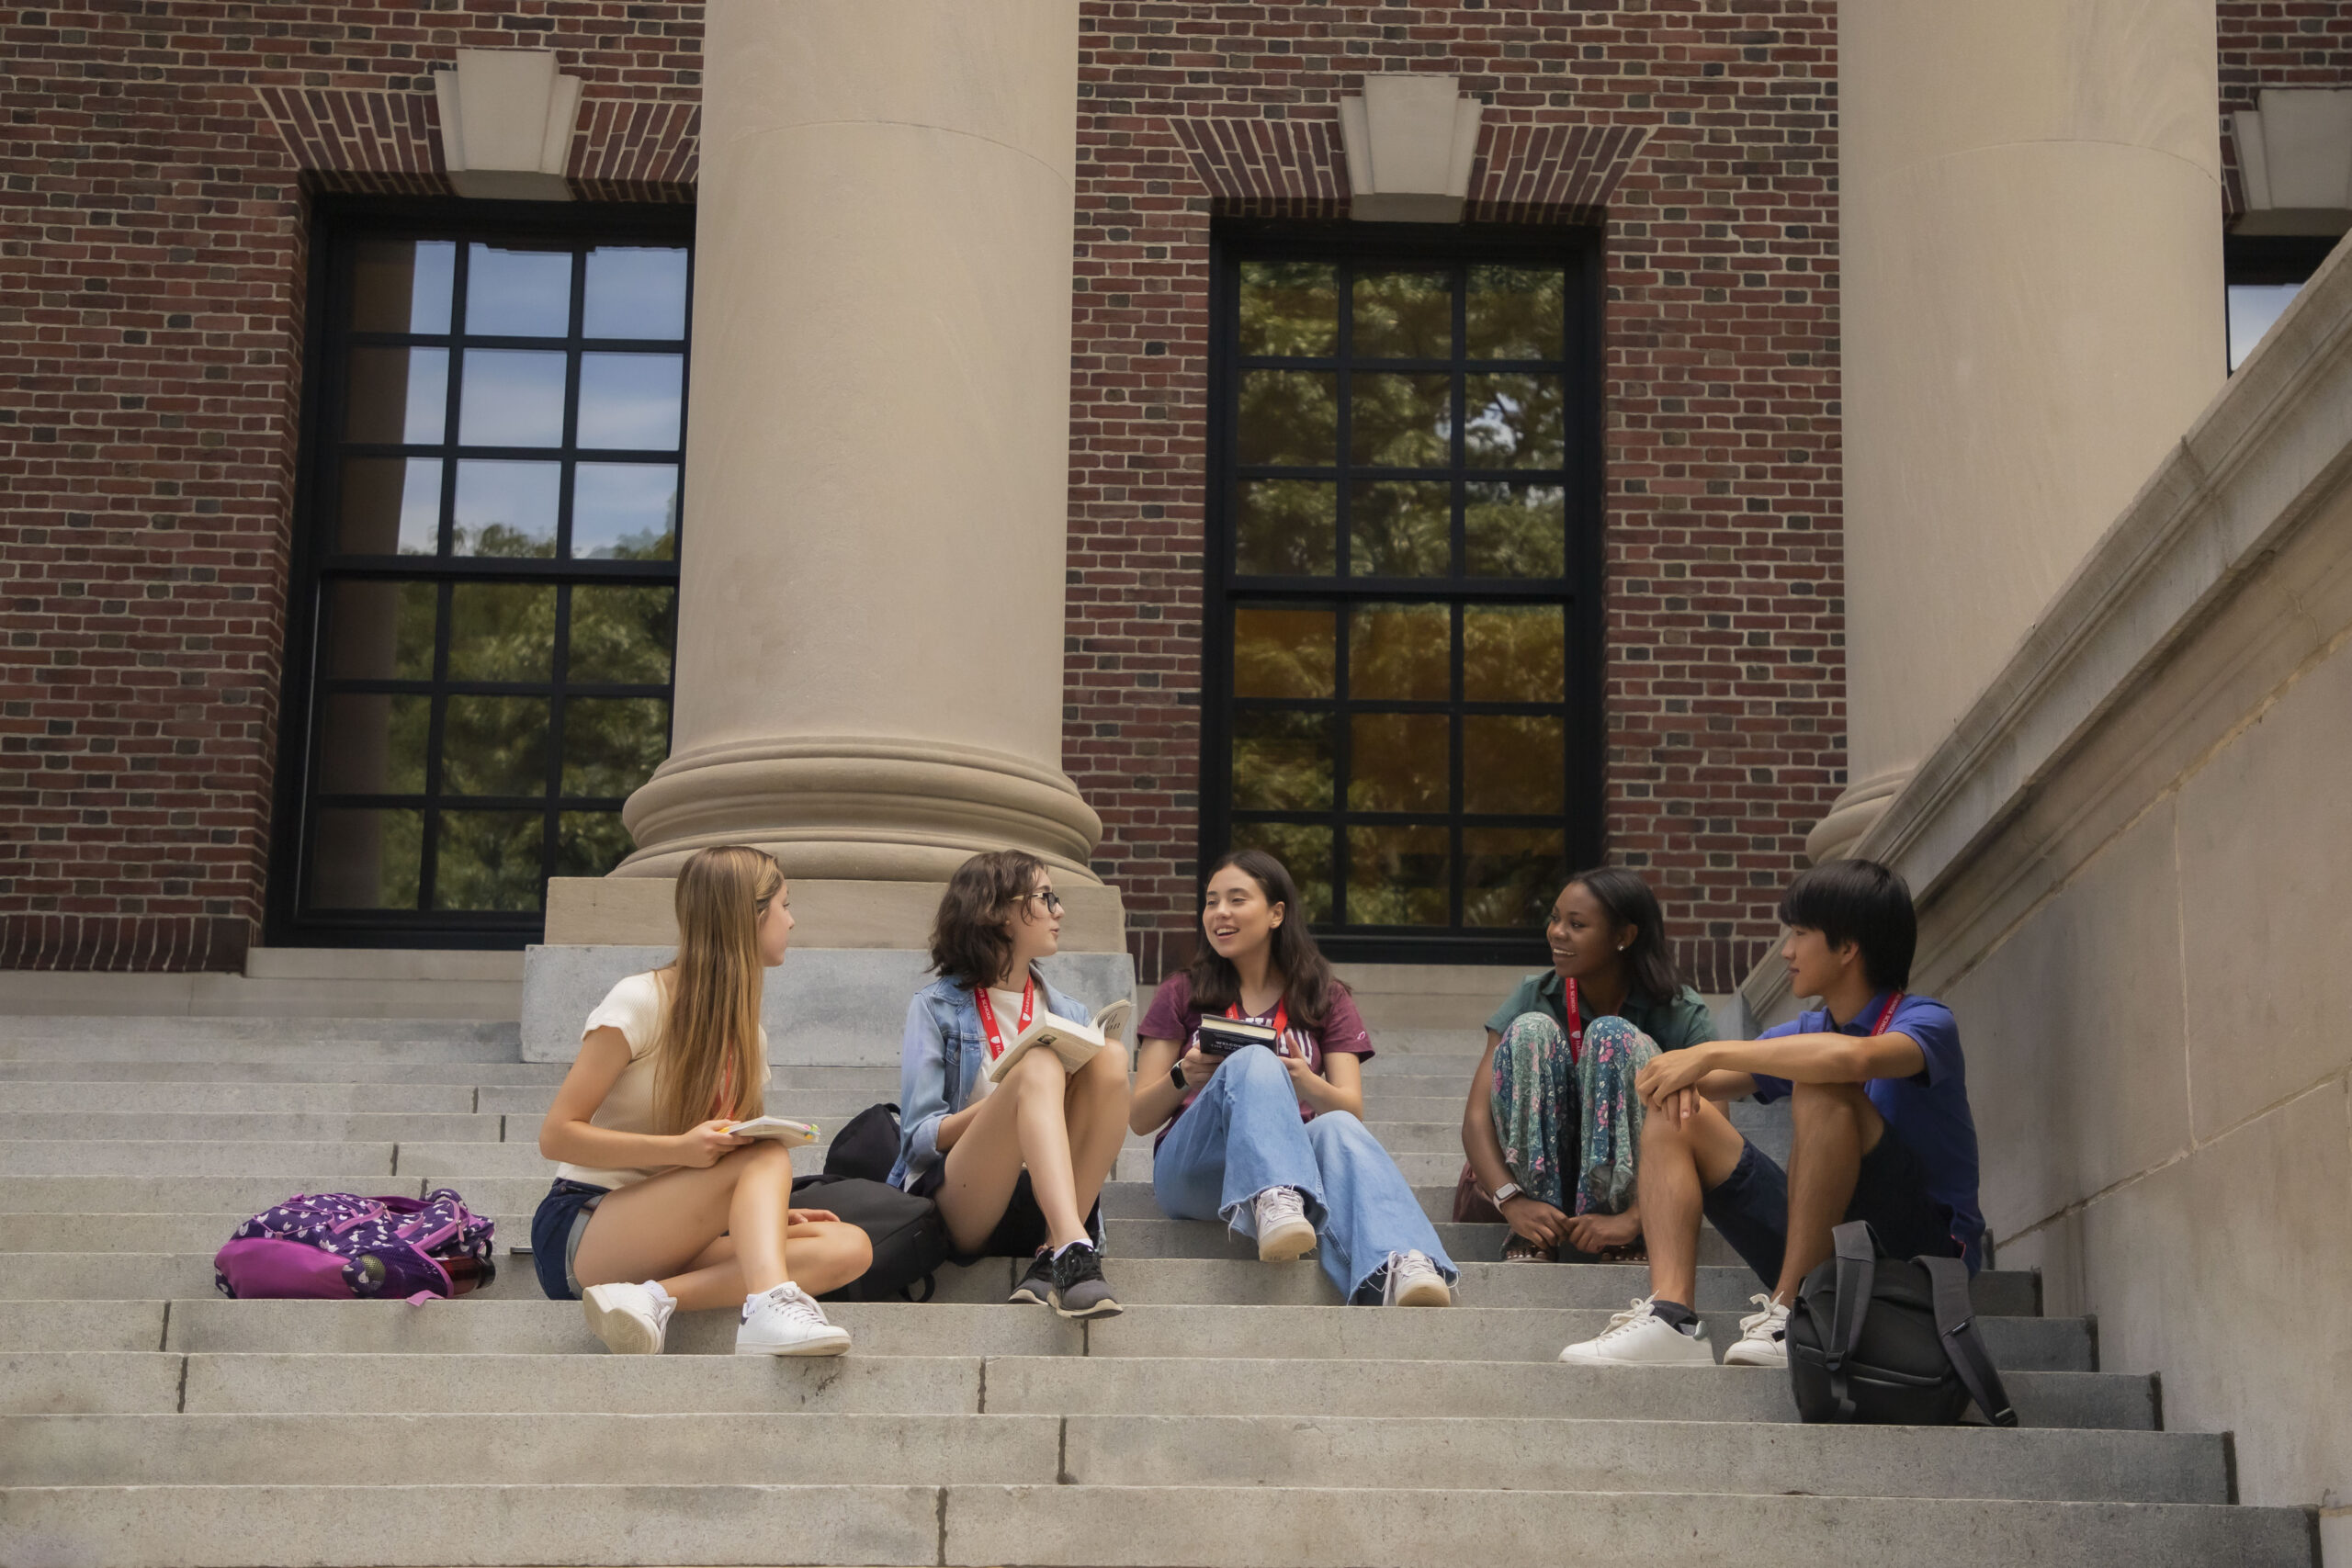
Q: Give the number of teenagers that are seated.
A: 5